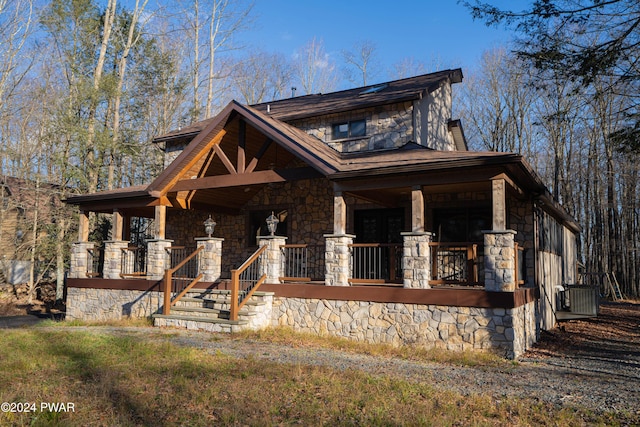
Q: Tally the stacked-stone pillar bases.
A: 8